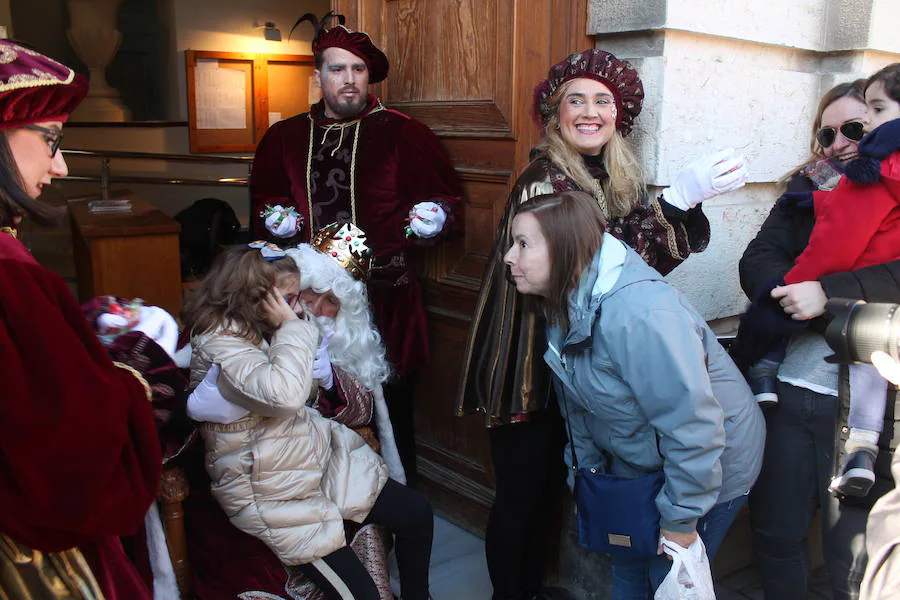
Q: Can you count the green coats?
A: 0